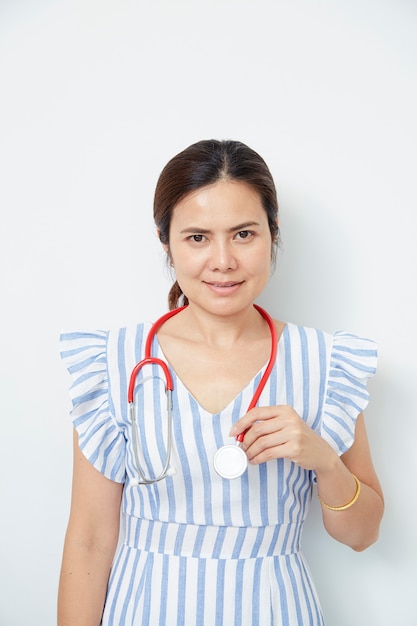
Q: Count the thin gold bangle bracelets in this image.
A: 1